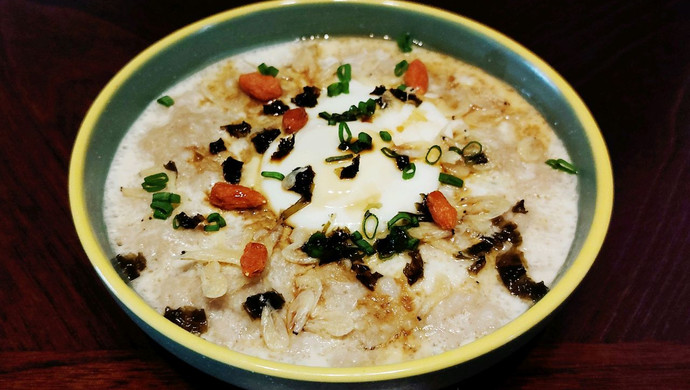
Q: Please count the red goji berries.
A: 6